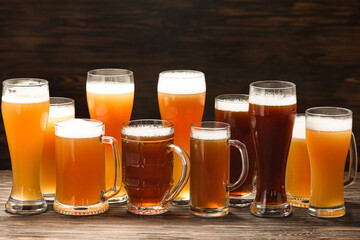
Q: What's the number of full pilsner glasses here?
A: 5